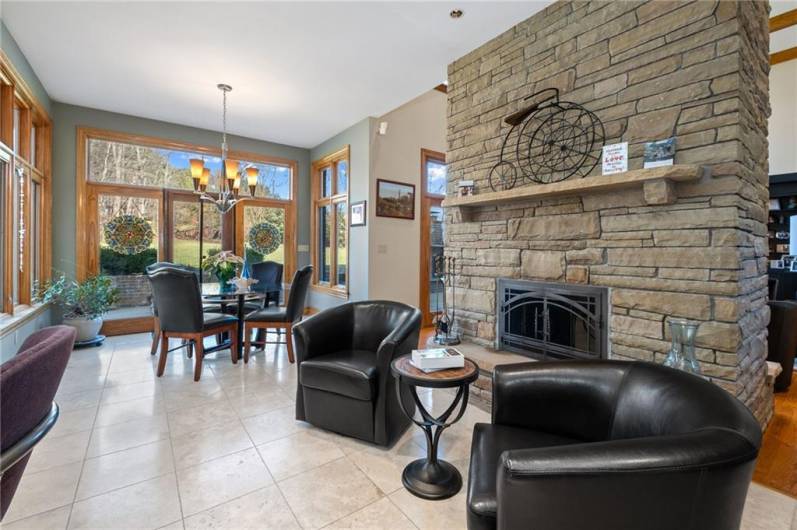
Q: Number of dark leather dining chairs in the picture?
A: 4